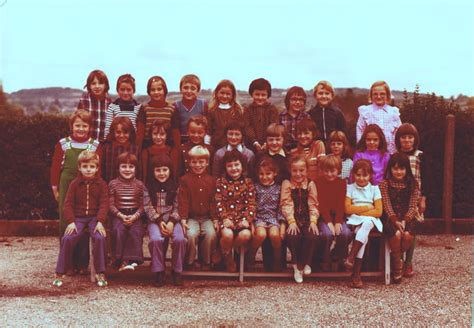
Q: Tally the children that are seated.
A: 10